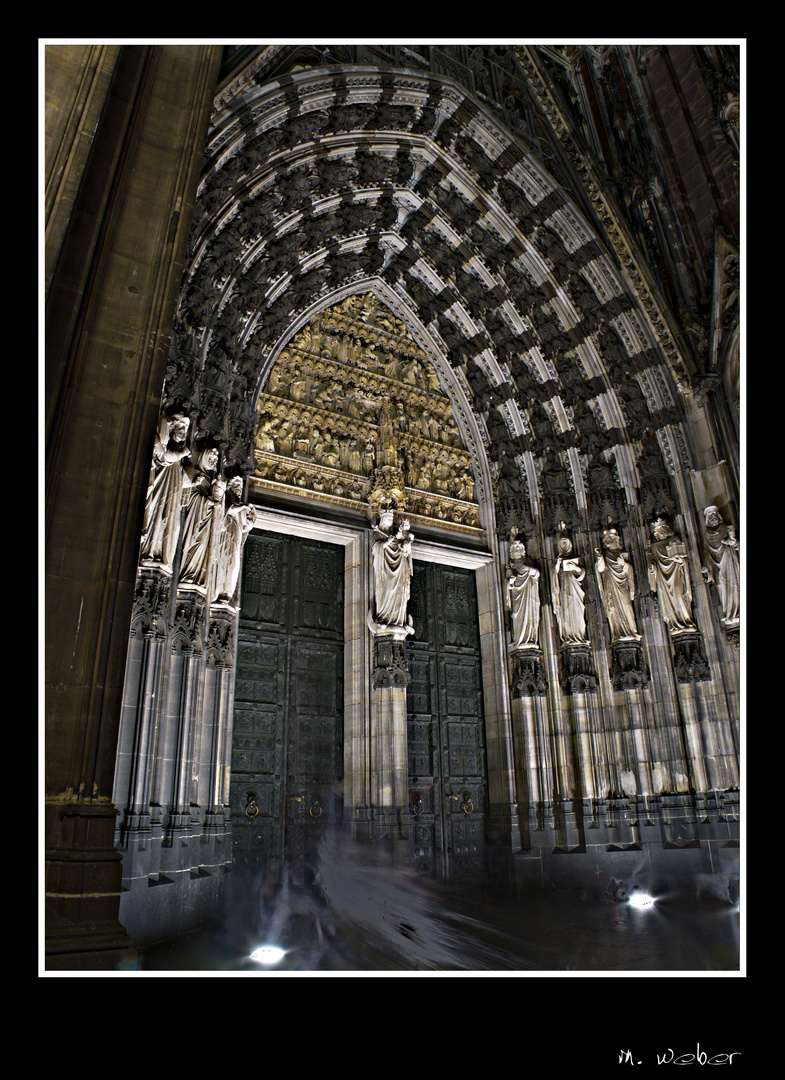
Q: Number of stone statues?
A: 9